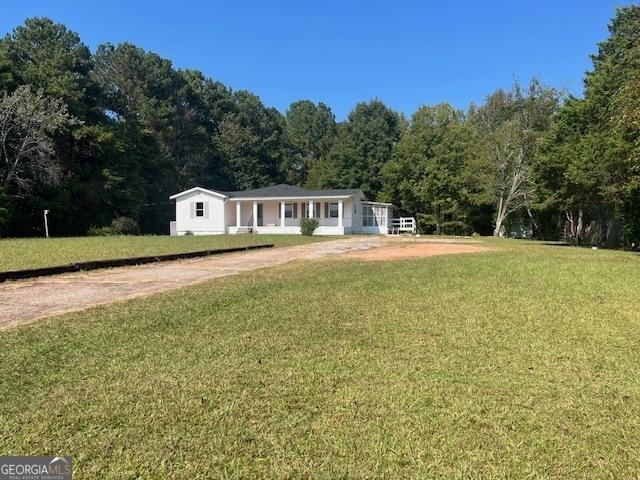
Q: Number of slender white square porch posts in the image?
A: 5